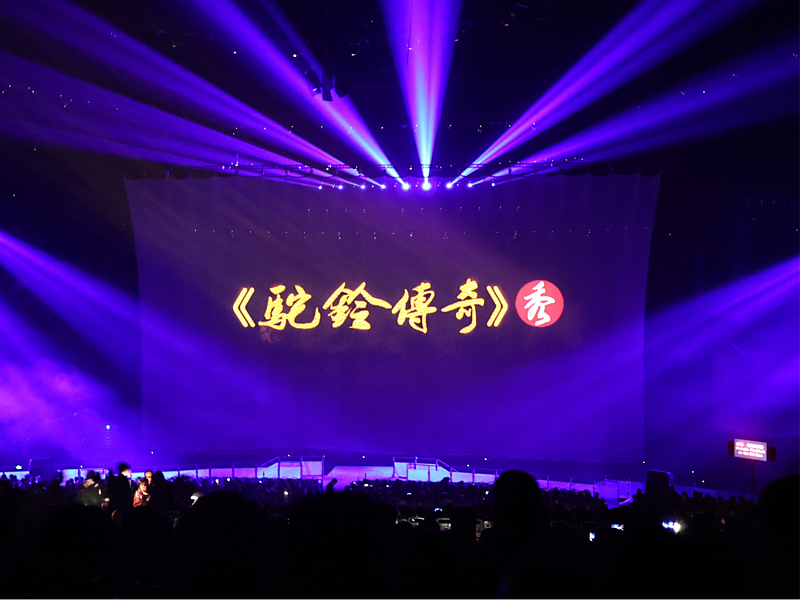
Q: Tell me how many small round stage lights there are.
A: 9